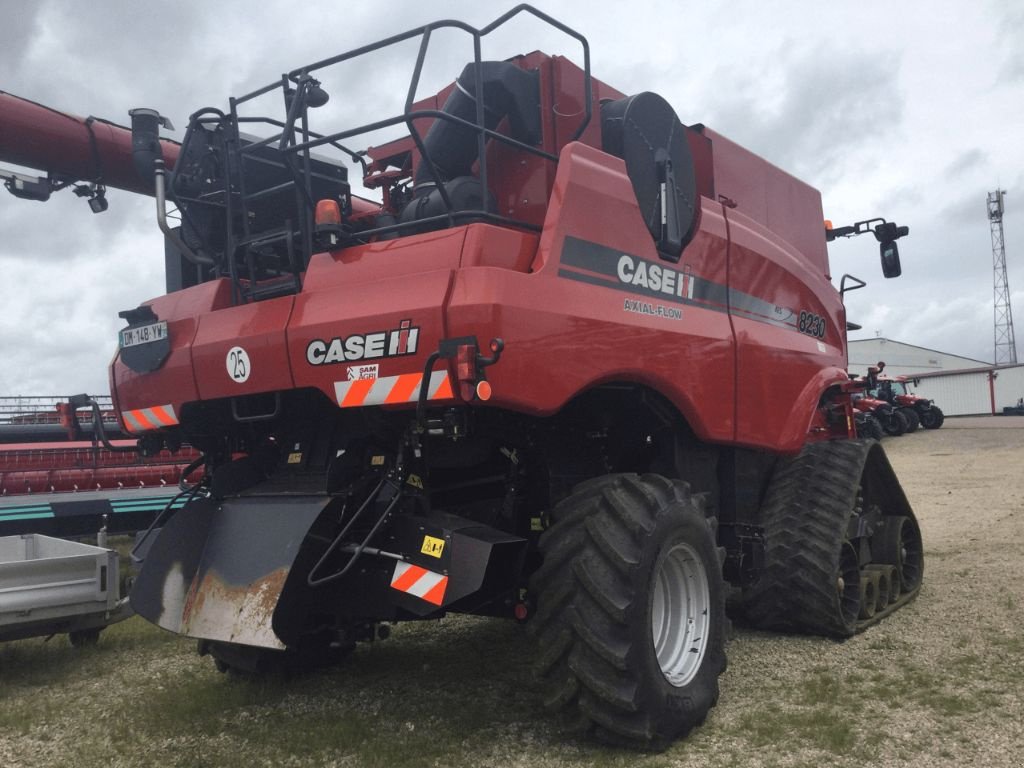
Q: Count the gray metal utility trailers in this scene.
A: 1